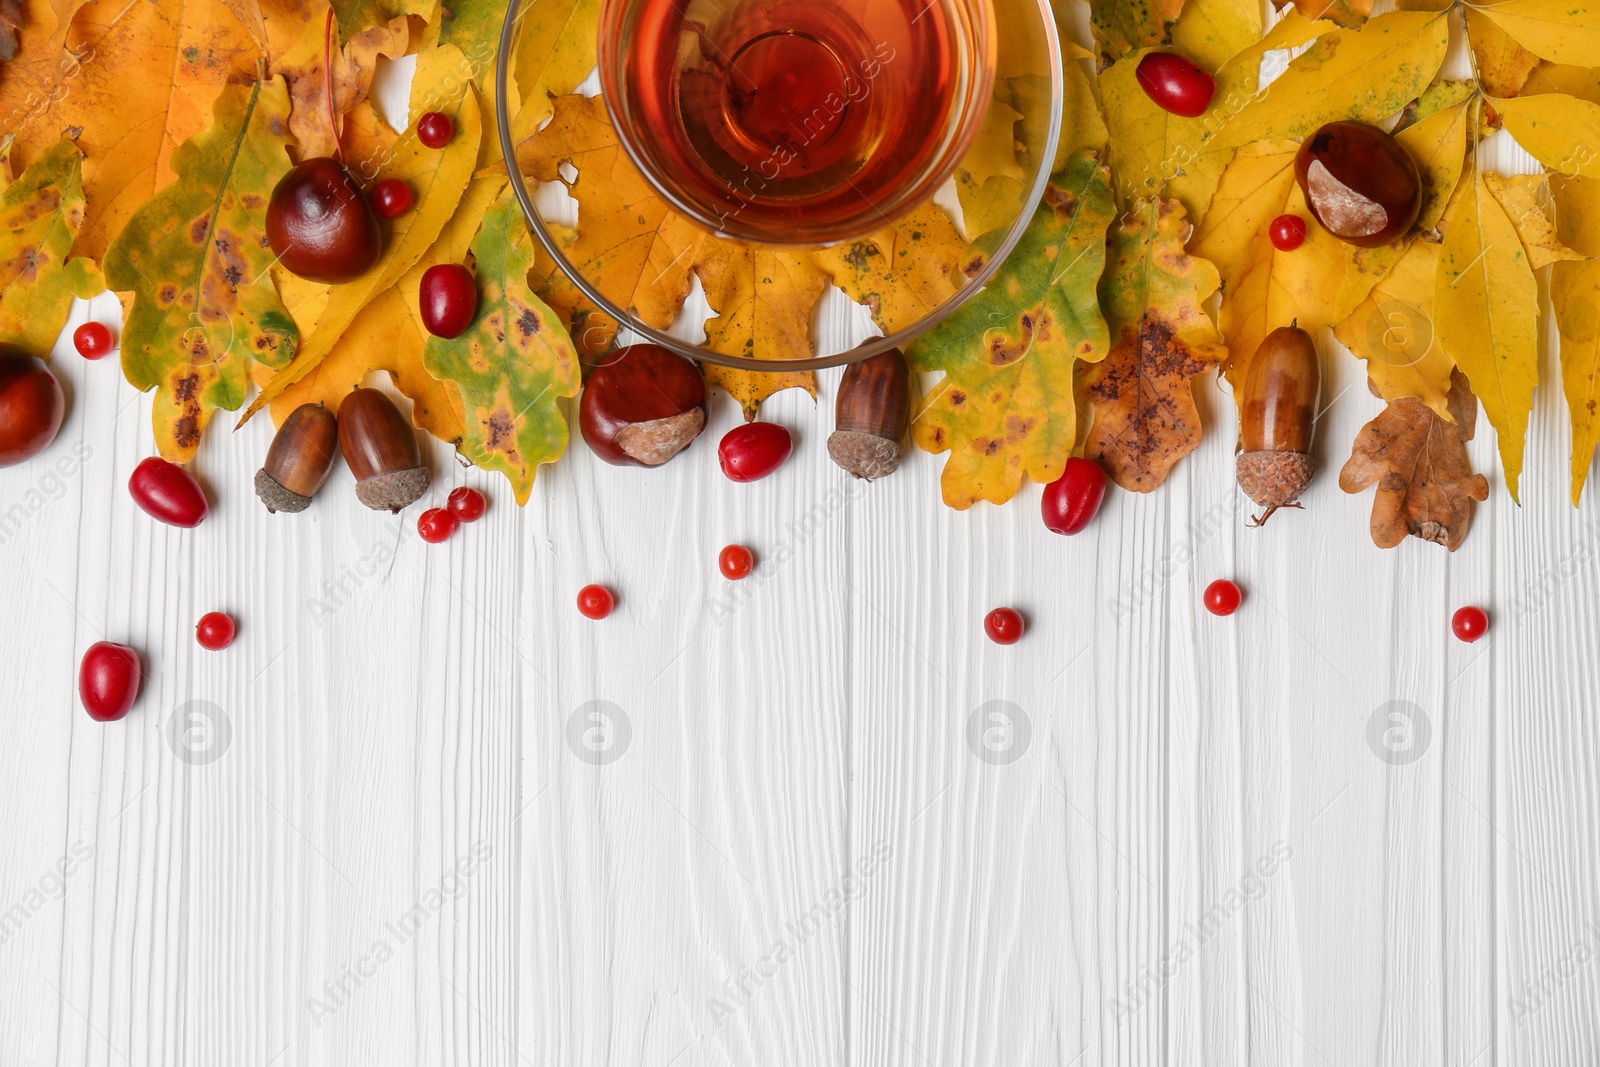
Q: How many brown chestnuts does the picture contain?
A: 4